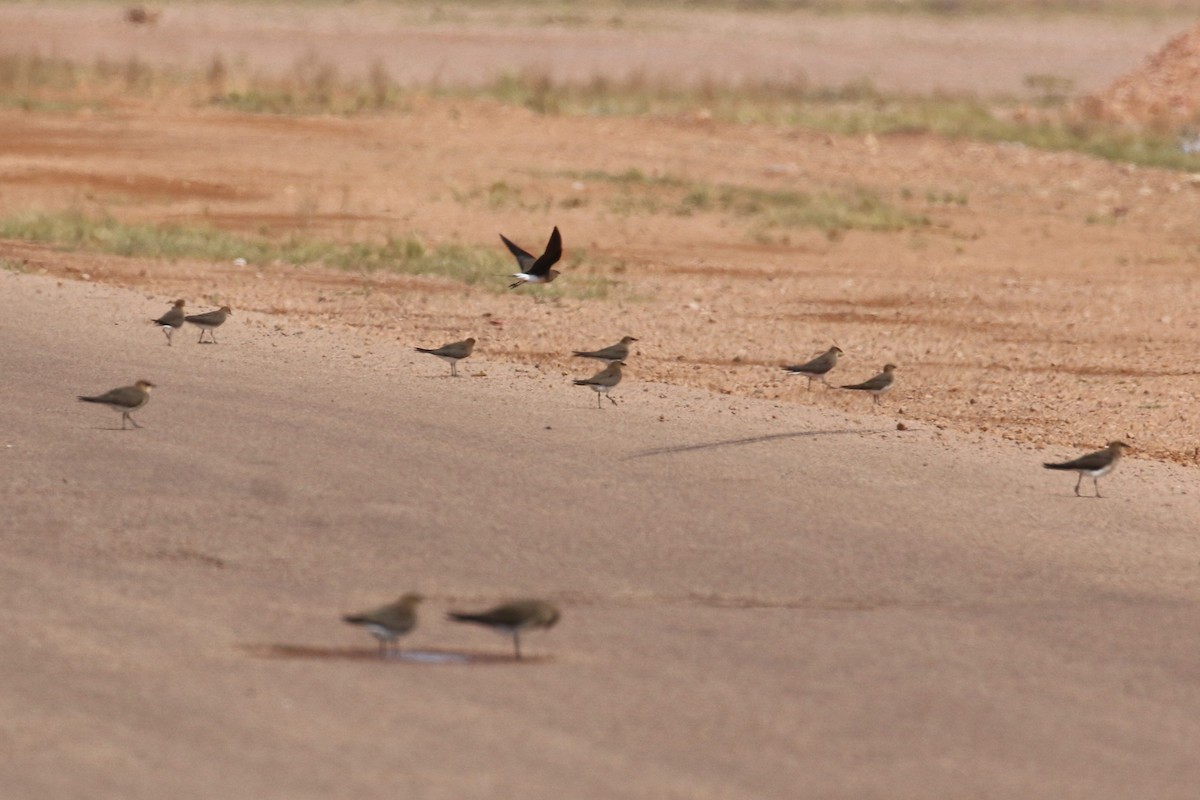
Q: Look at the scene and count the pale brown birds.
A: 11